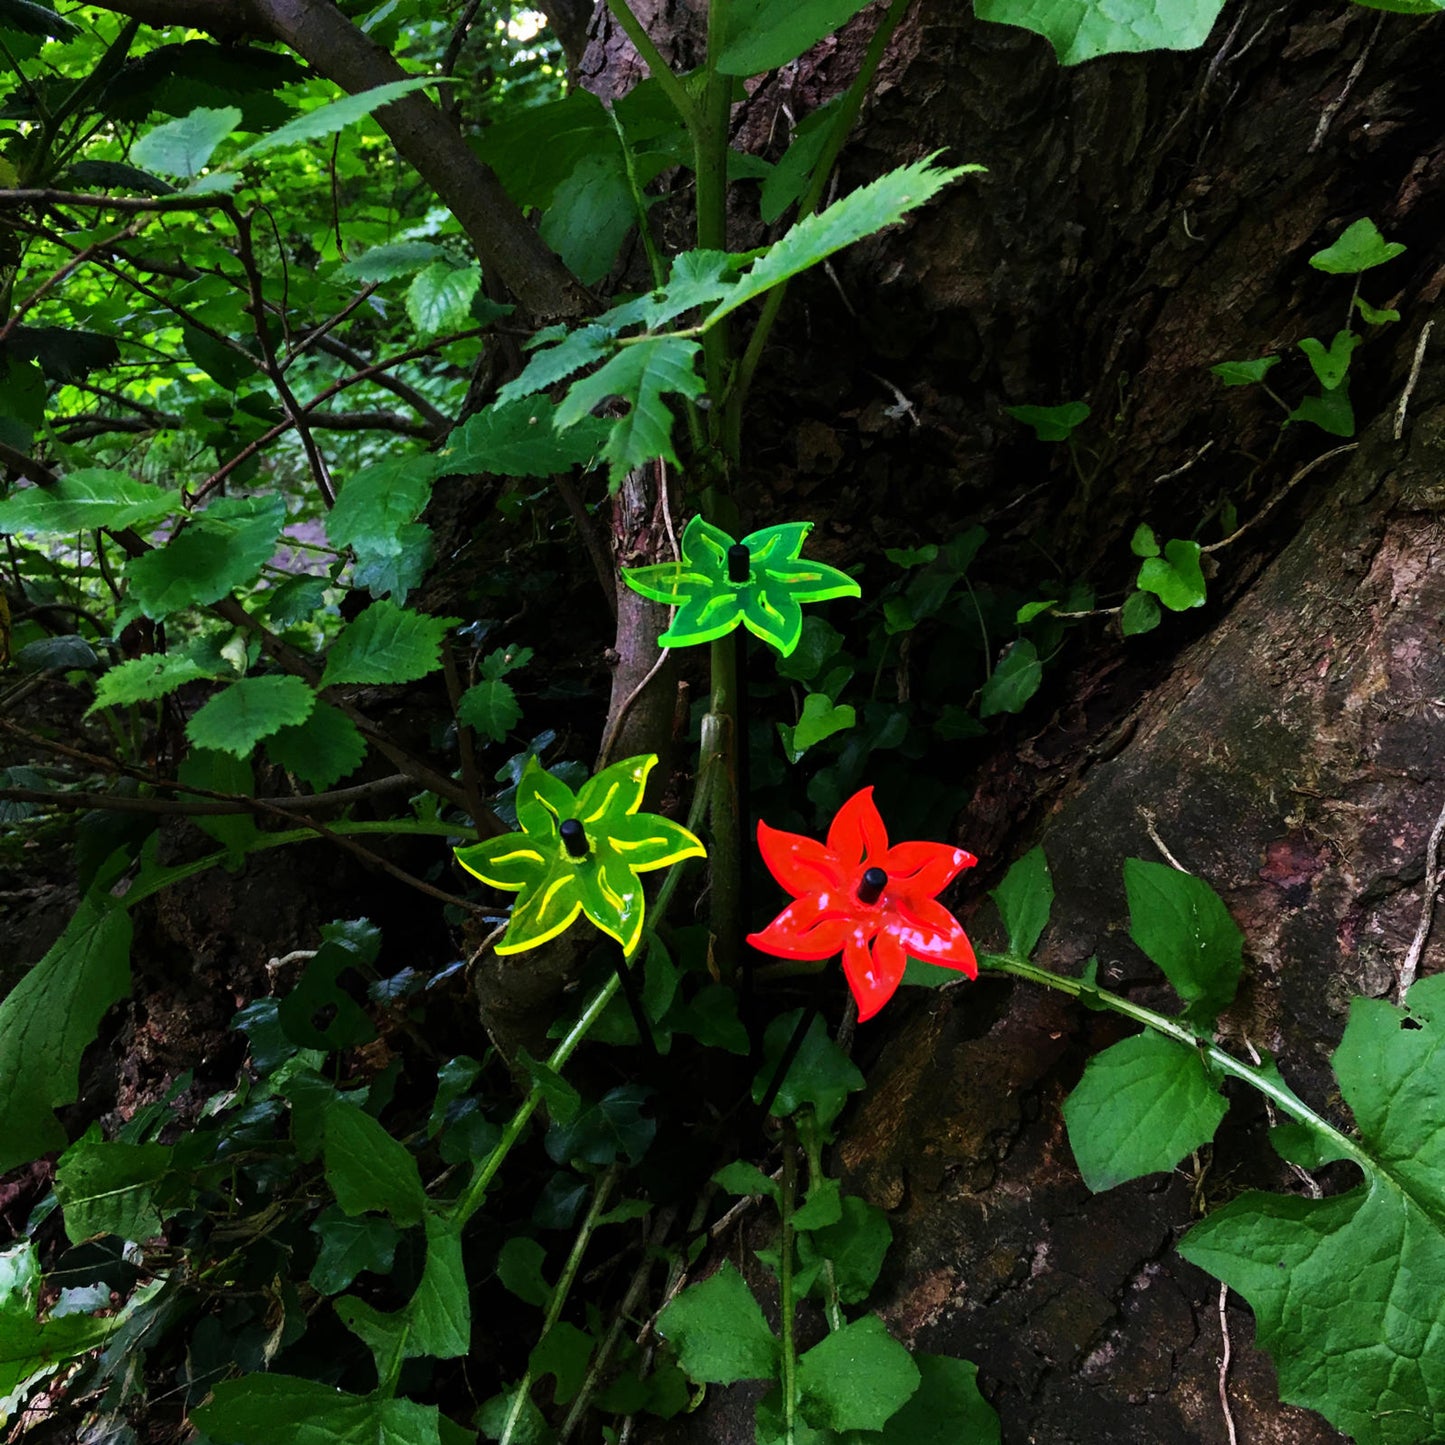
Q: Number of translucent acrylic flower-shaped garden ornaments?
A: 3